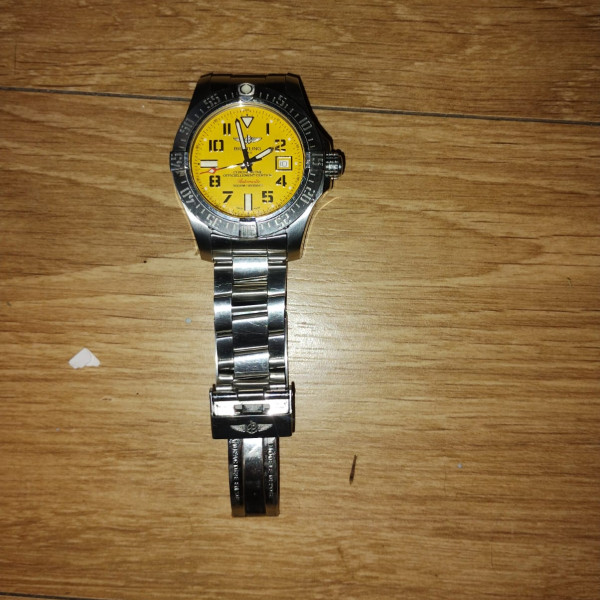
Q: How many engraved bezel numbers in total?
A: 11